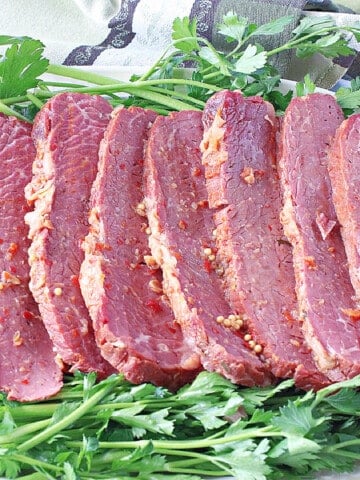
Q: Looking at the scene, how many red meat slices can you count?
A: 7